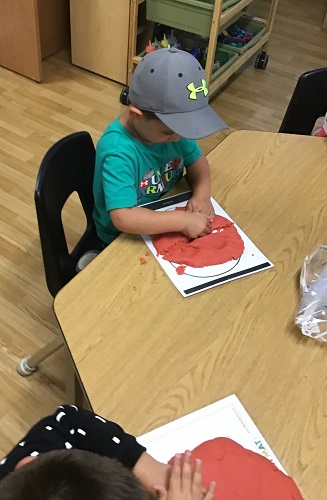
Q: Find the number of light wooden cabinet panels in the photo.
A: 2